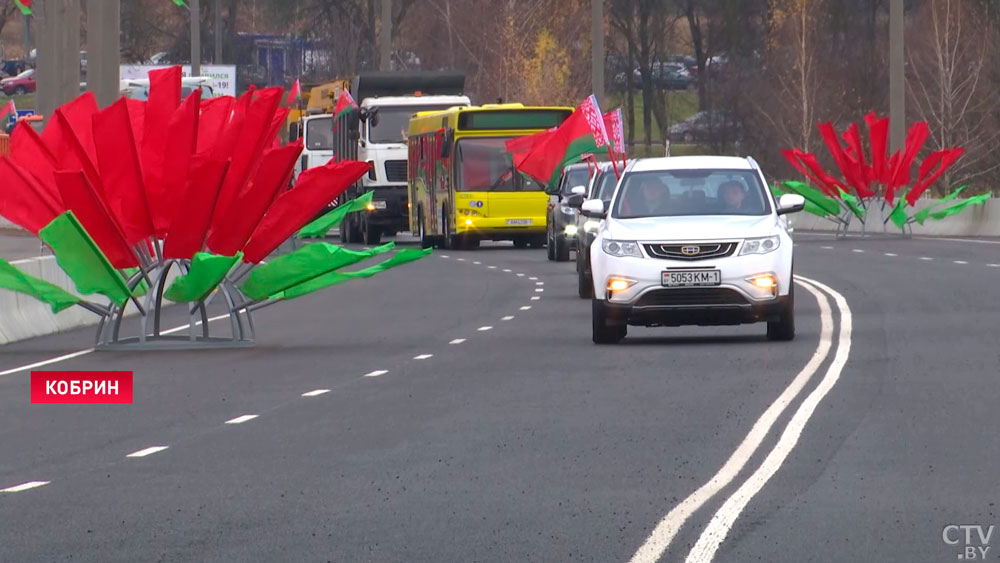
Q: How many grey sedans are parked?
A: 1